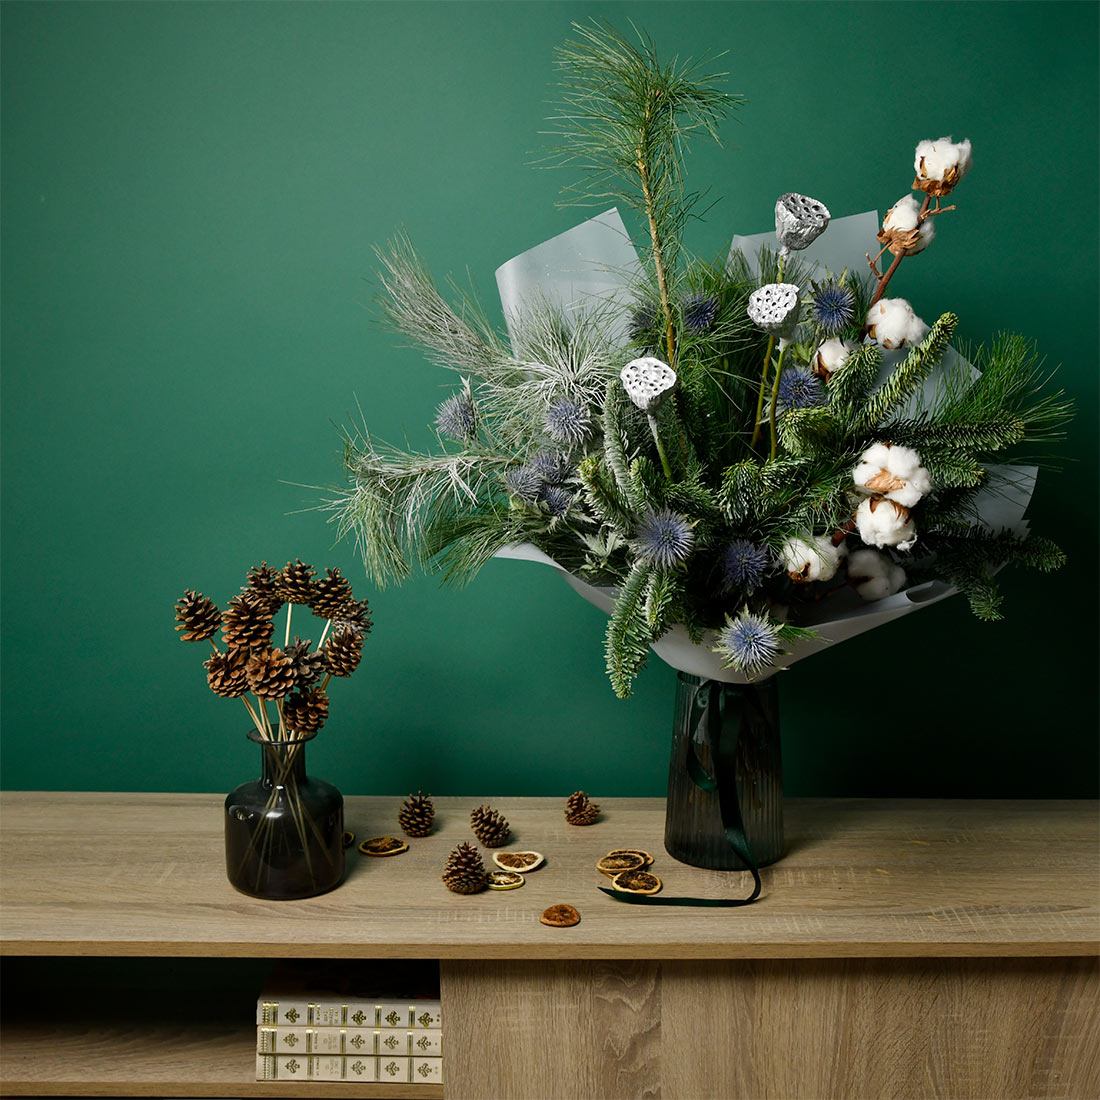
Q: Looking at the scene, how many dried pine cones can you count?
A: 15